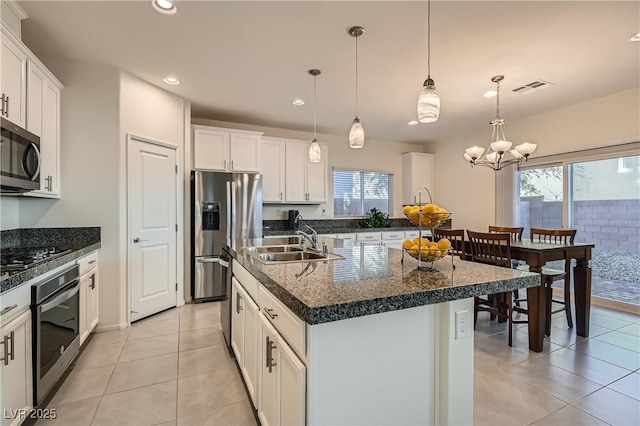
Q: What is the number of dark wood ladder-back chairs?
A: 4